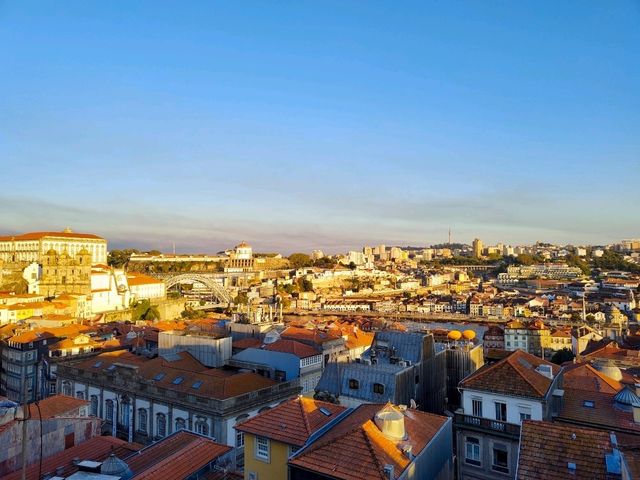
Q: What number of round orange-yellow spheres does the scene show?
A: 2